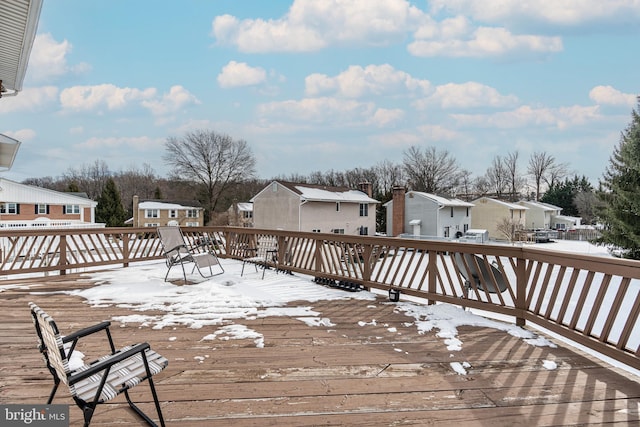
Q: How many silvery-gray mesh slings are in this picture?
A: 1